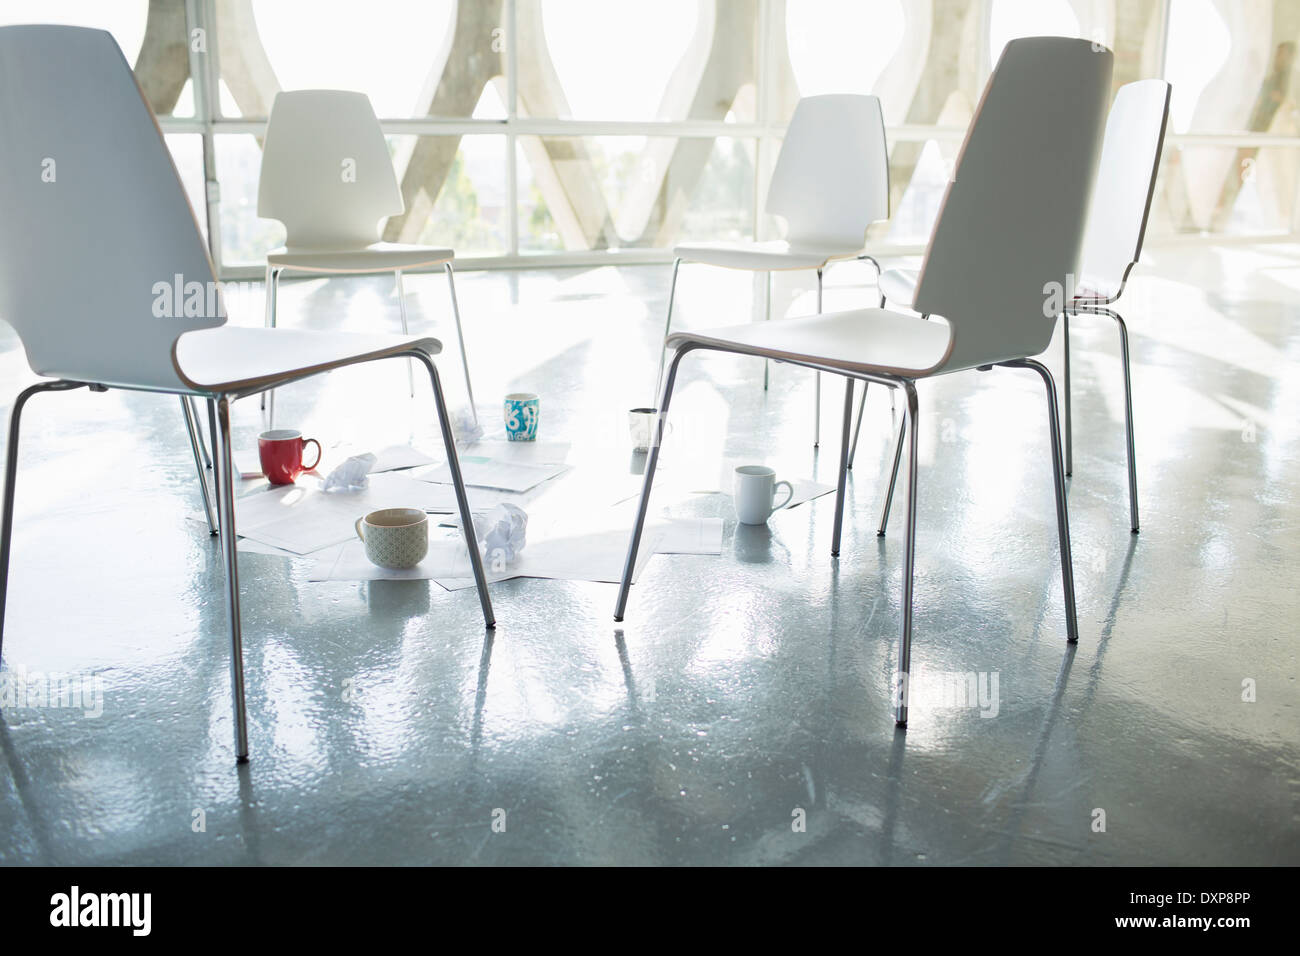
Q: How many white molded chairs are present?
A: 5